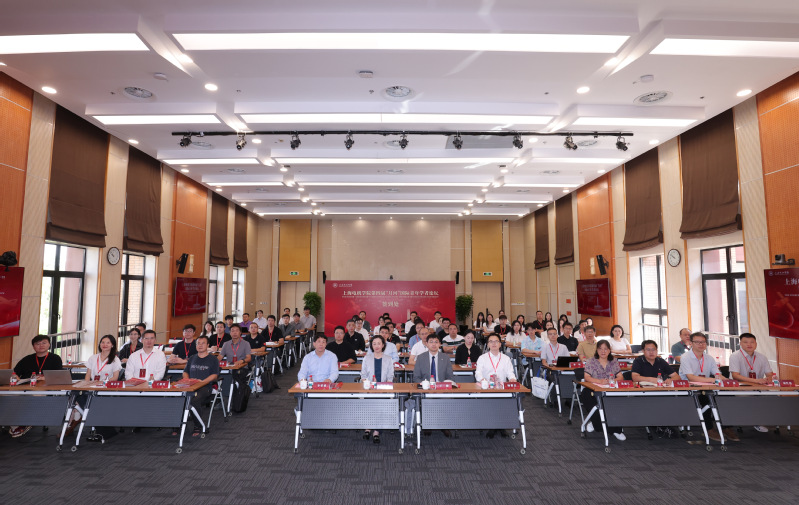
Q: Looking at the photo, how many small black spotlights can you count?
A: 9